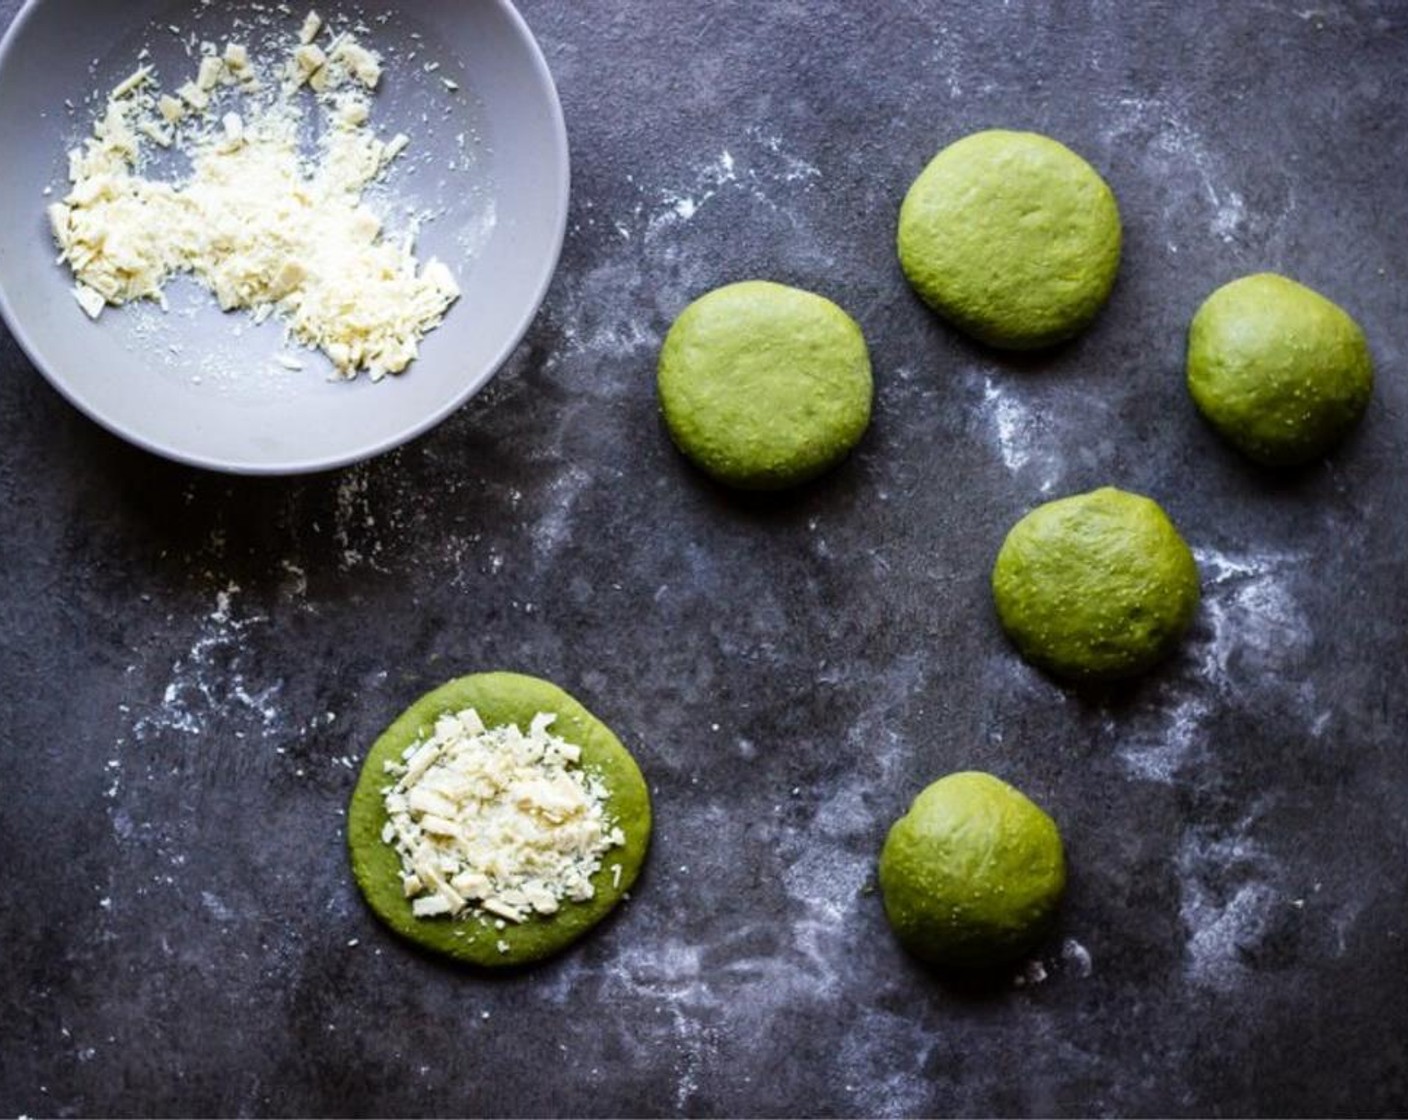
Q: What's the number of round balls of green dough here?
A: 5